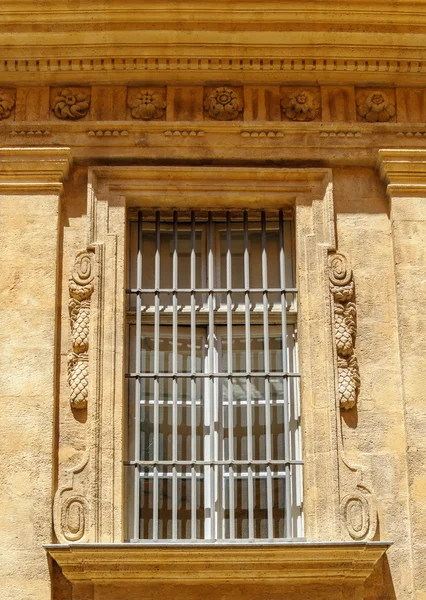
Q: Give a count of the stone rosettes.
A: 6